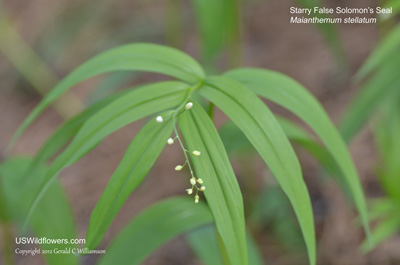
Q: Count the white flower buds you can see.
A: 11